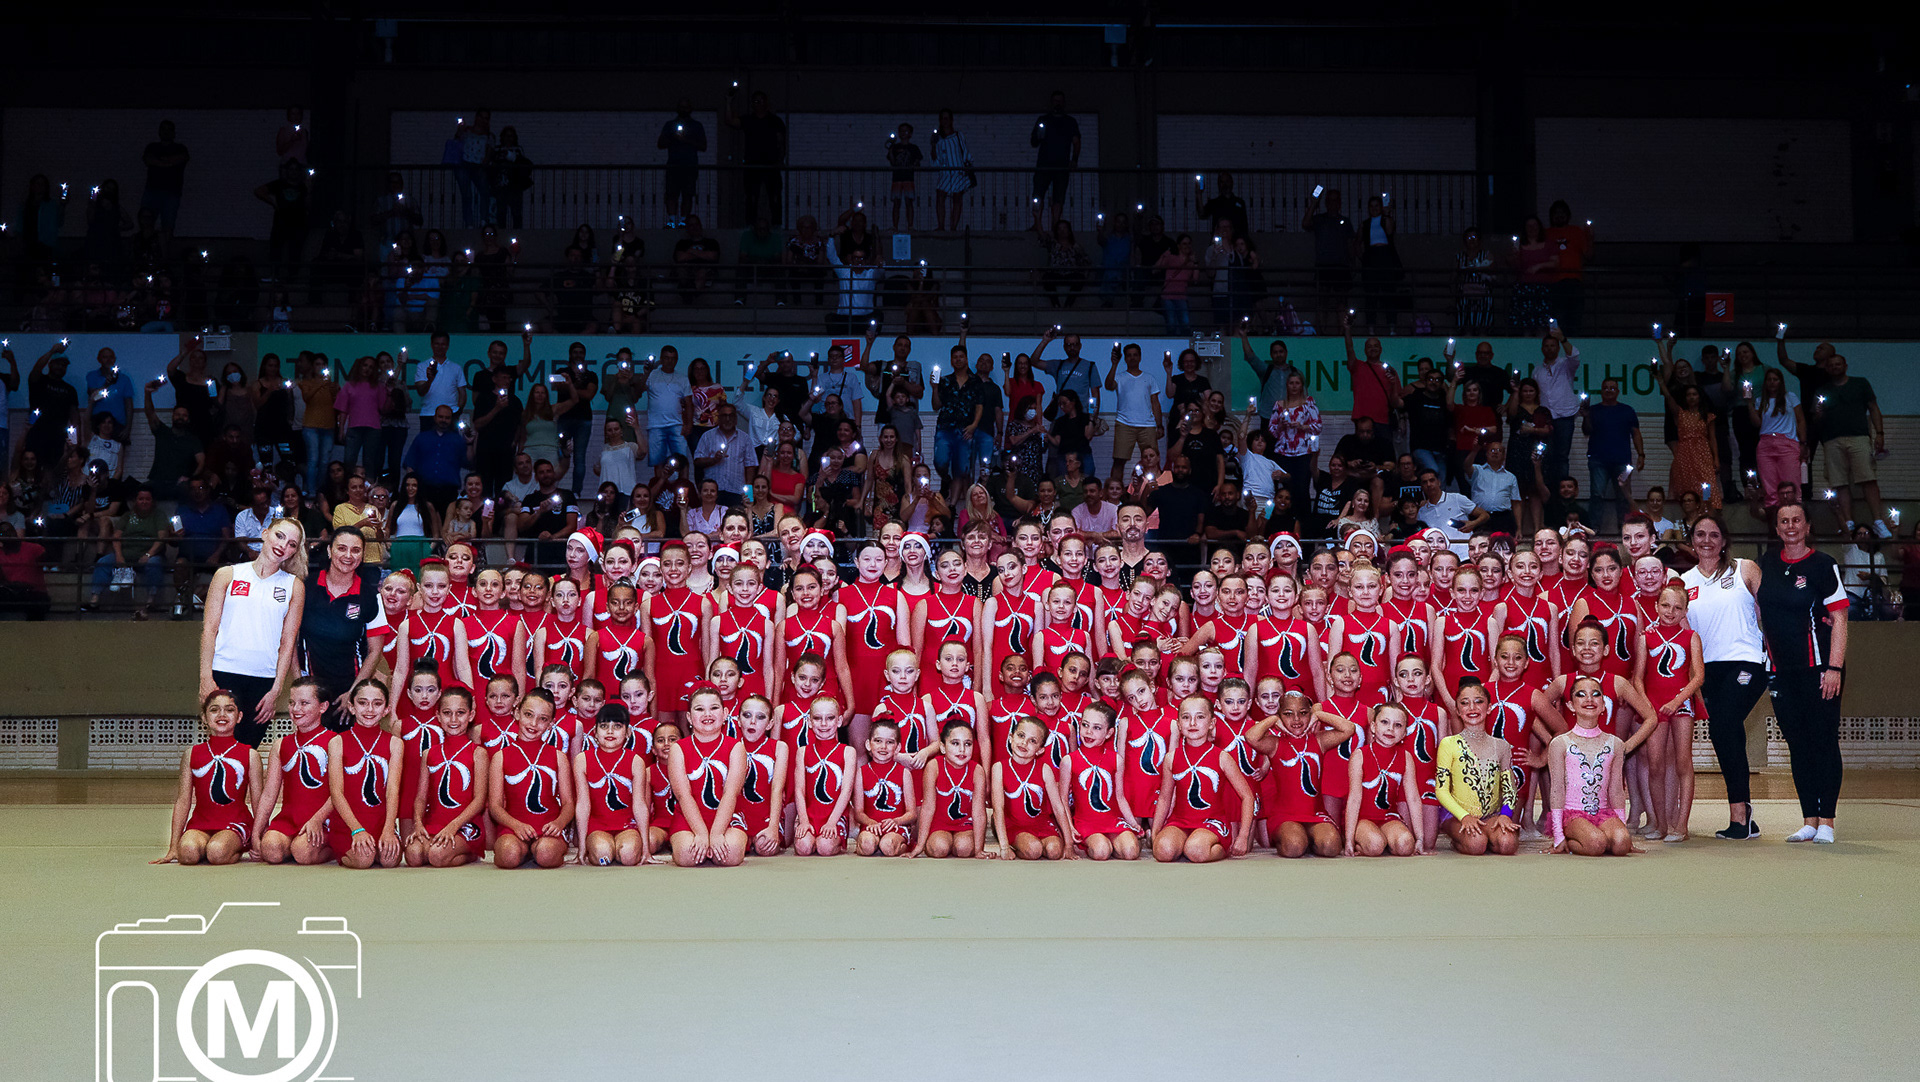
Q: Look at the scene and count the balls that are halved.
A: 0